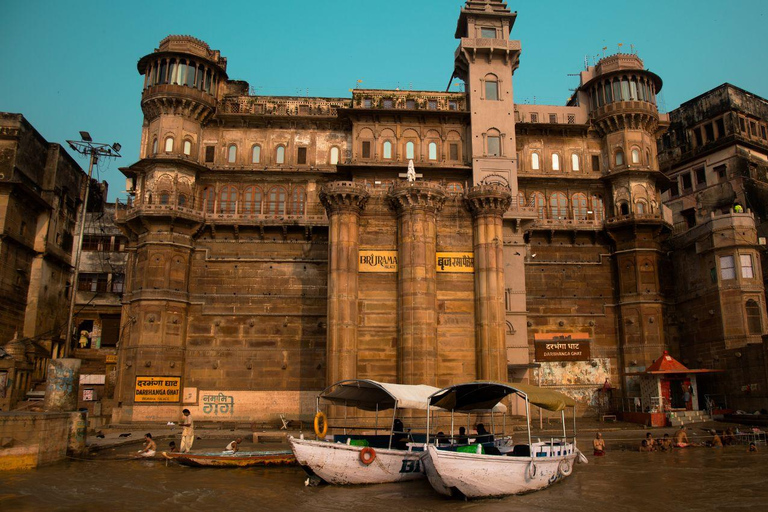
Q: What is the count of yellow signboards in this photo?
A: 3